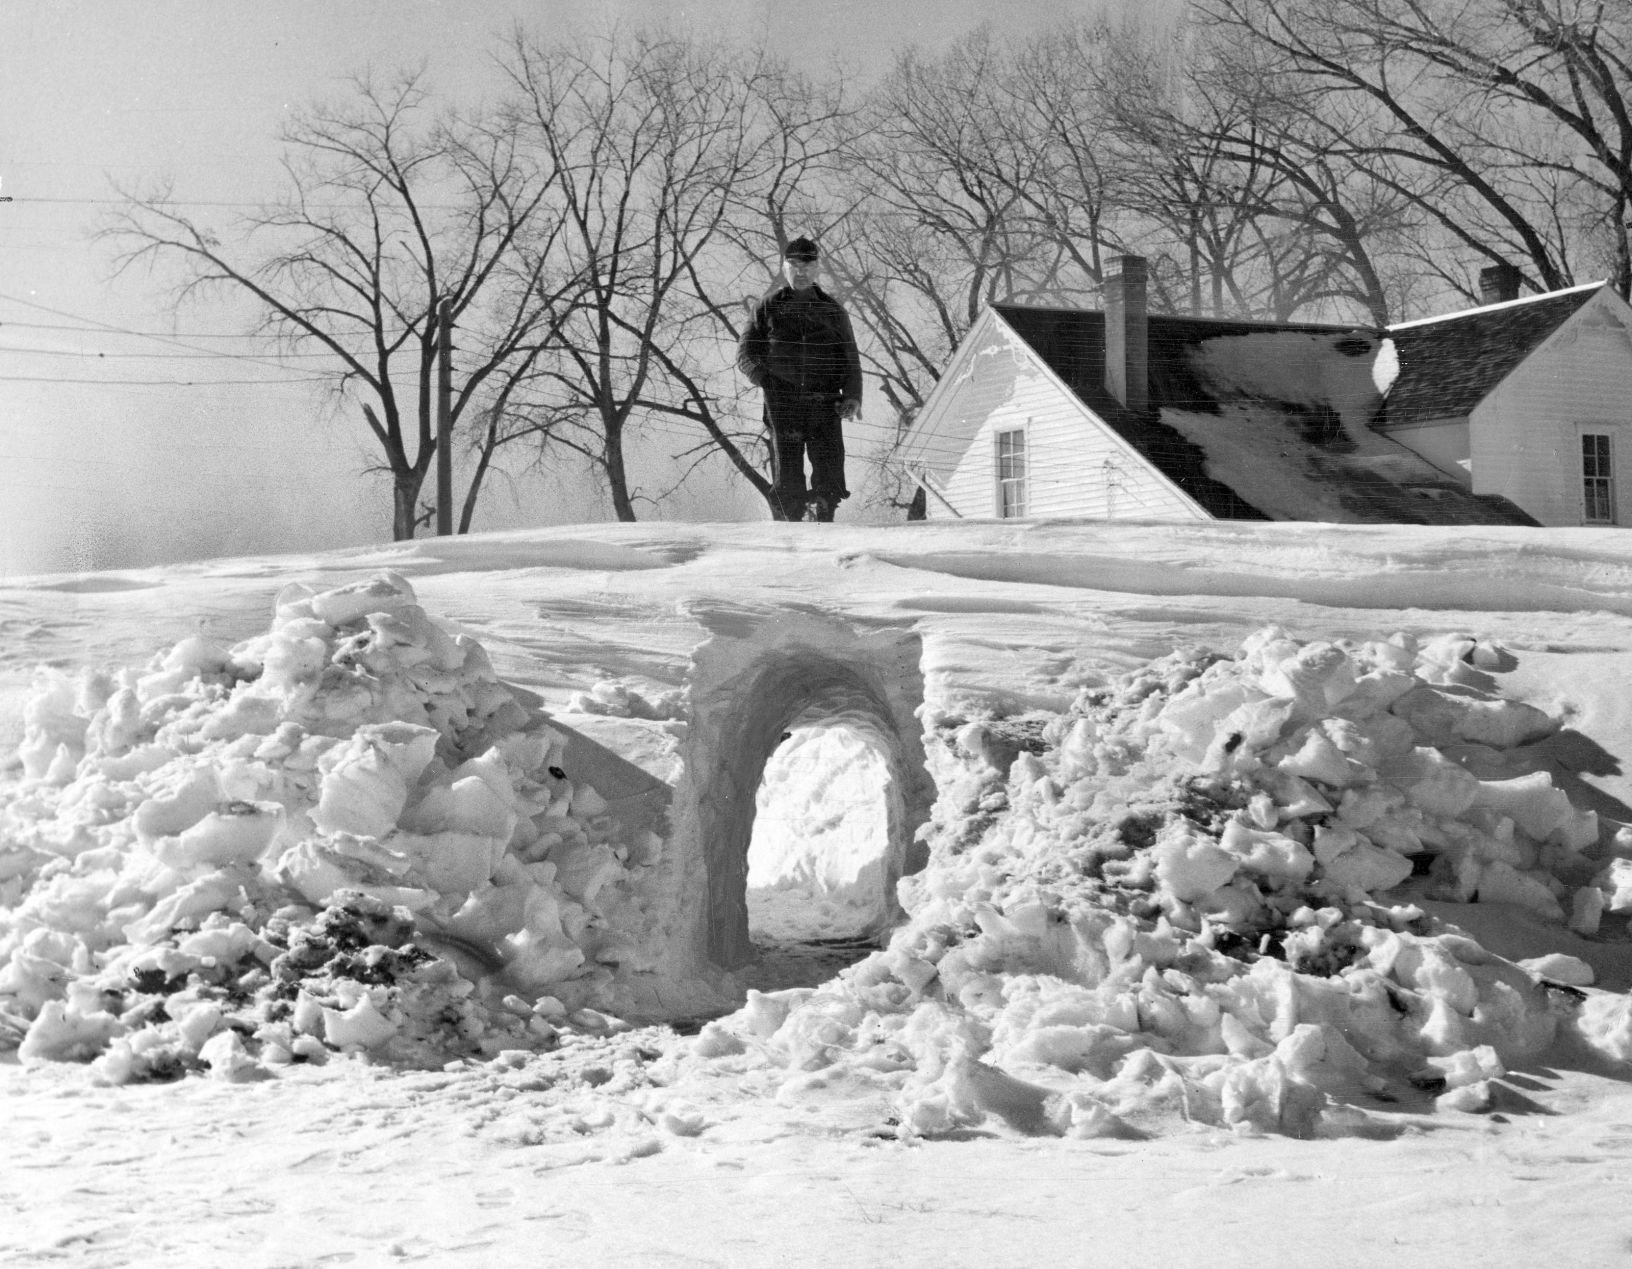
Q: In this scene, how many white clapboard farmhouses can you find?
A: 1